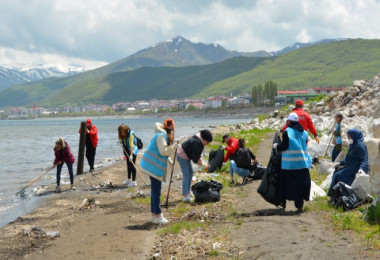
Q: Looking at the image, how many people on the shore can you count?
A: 11